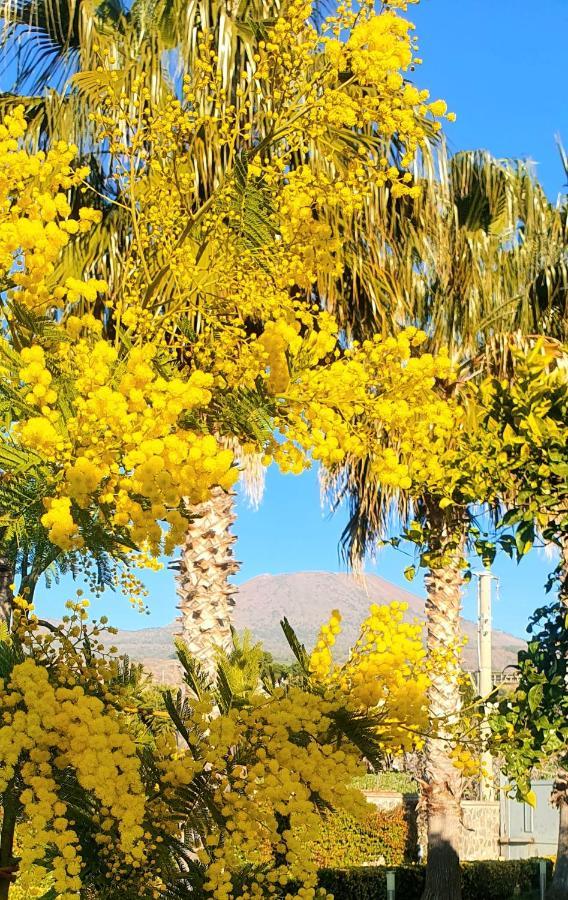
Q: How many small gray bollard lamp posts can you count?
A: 2